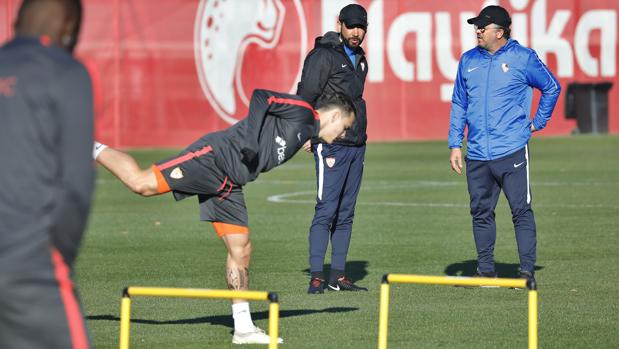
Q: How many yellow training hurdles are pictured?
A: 2